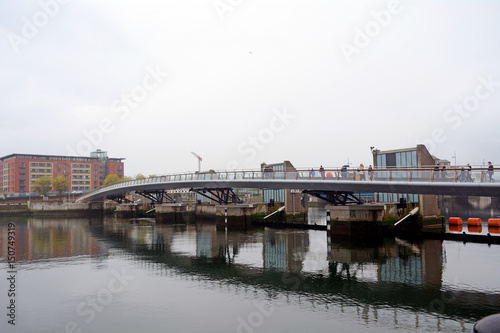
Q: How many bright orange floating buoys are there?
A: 3